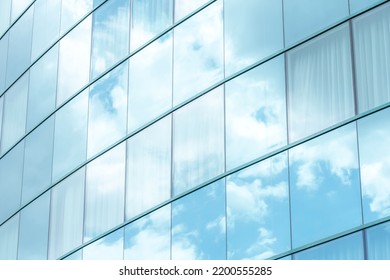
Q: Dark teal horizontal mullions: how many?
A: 6